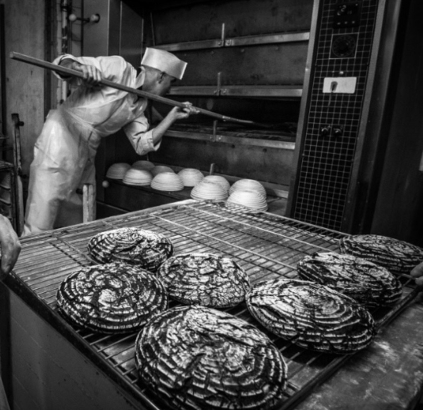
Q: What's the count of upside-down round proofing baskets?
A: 10